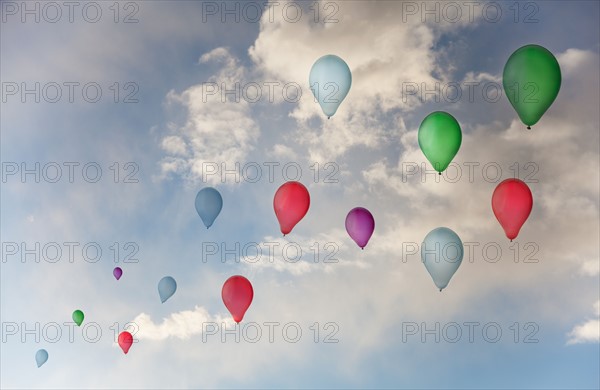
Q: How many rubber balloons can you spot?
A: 14